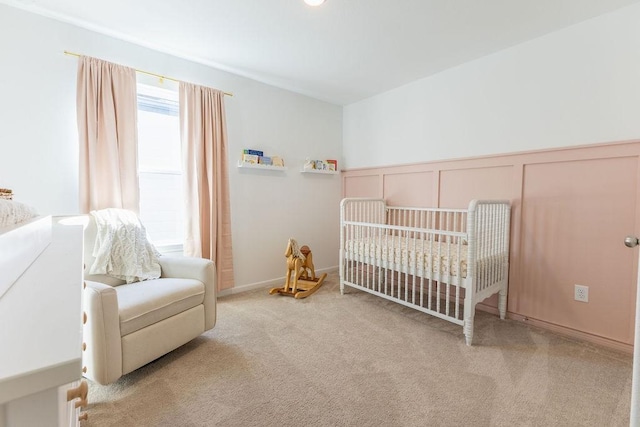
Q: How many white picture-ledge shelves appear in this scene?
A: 2